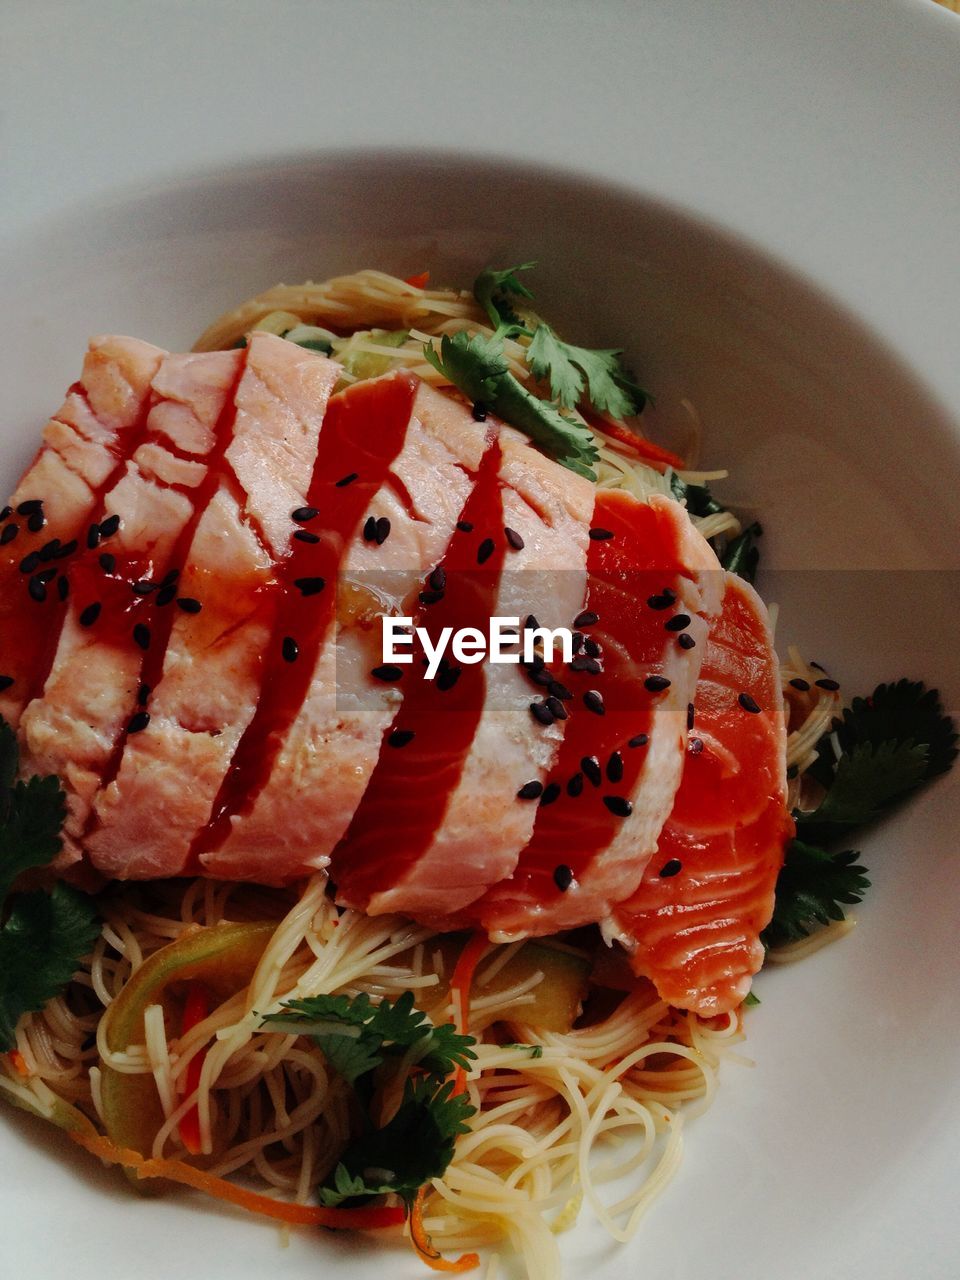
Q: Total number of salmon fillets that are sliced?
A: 7